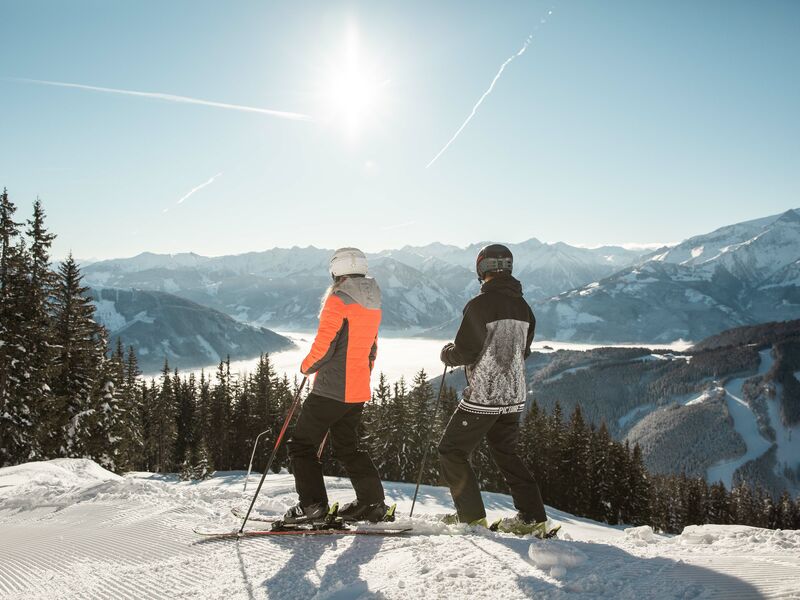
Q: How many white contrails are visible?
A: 3